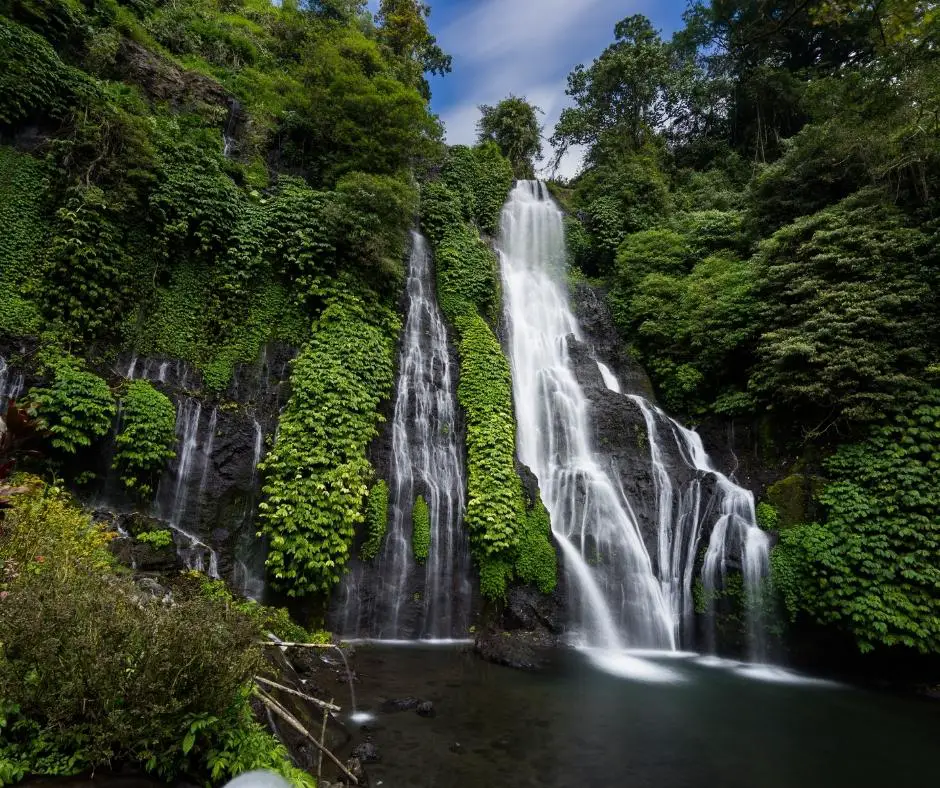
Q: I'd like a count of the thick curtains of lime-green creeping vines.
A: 2